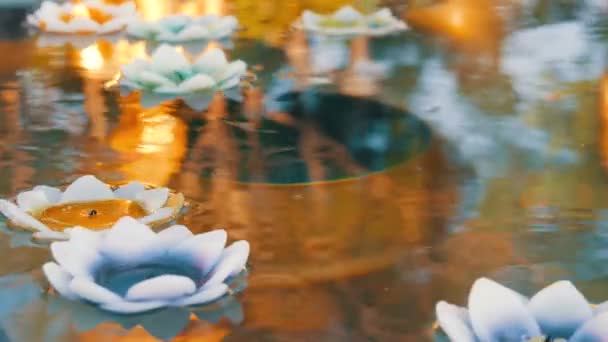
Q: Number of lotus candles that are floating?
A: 7